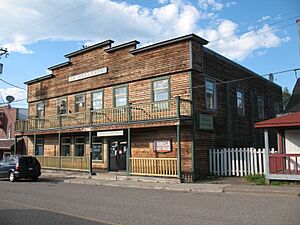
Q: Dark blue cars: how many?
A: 1